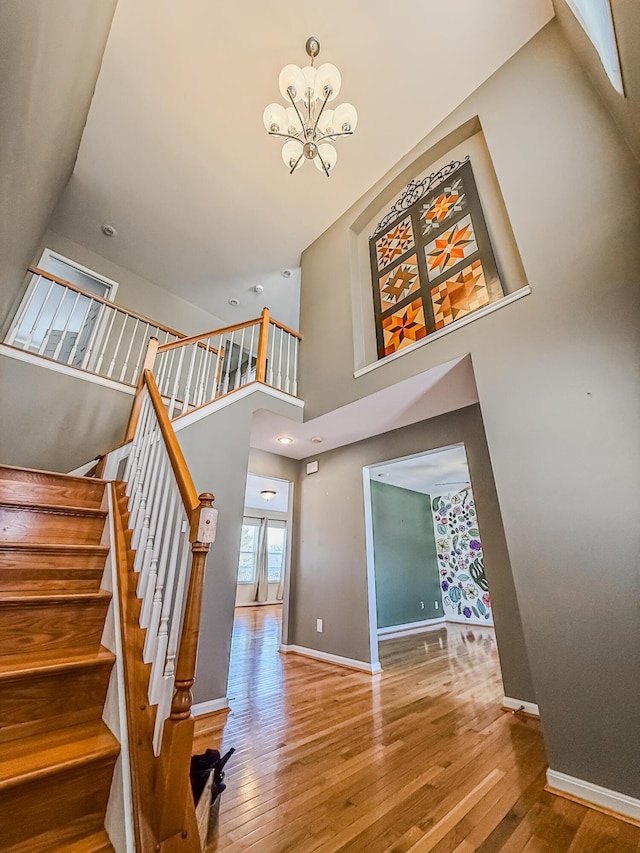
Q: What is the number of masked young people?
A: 0